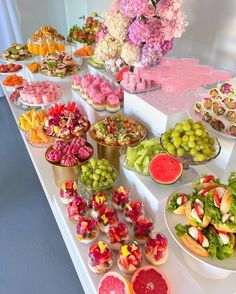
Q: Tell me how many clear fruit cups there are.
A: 12